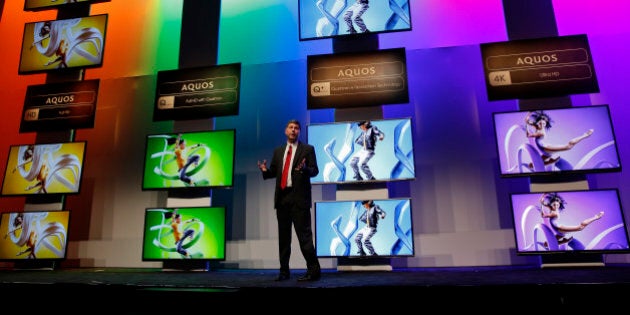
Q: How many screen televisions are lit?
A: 11